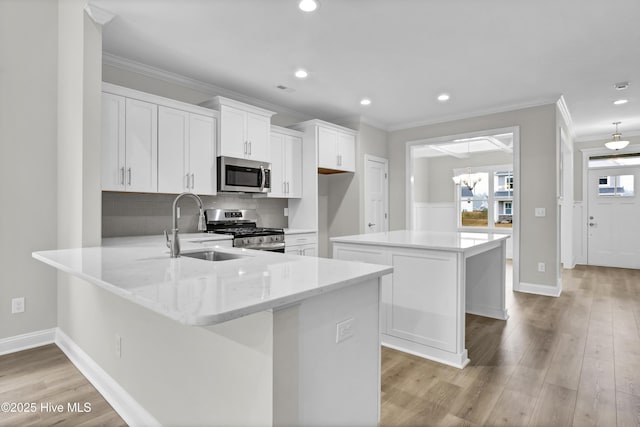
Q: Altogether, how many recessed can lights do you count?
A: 5